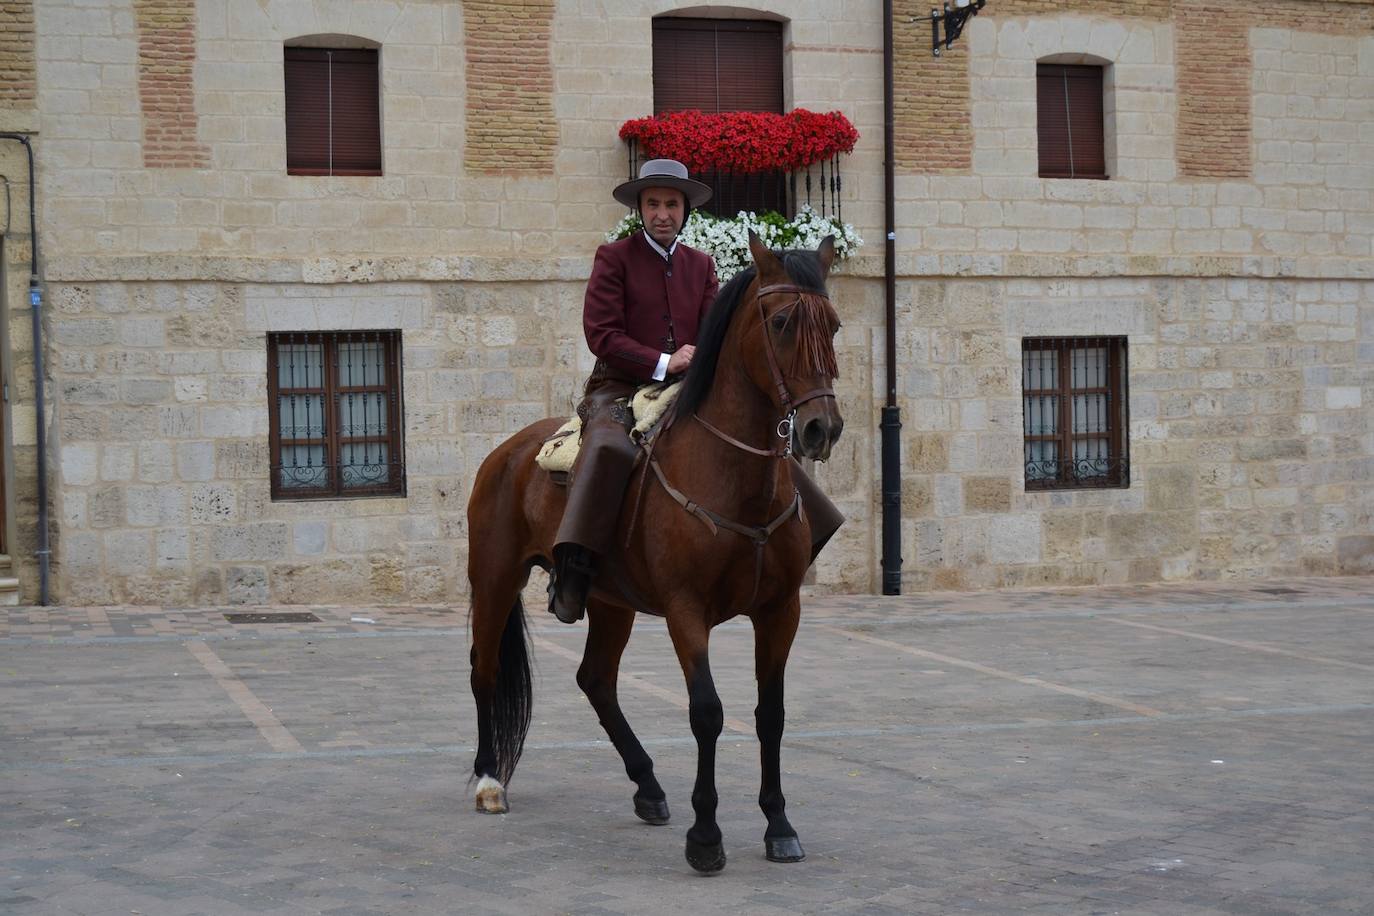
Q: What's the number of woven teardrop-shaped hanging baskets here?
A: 0